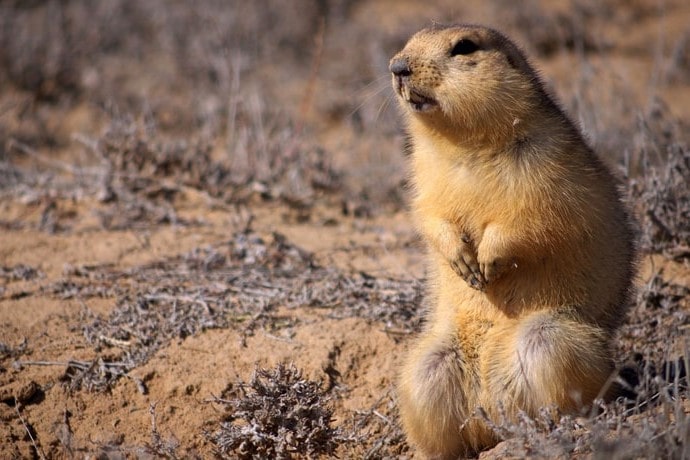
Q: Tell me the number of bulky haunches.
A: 2